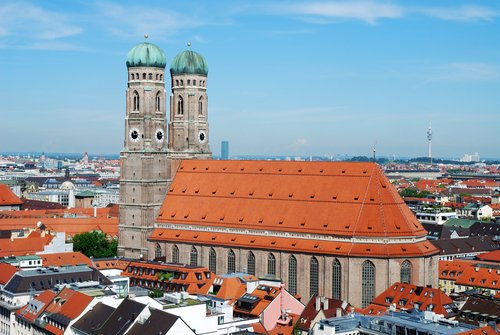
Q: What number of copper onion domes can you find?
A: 2